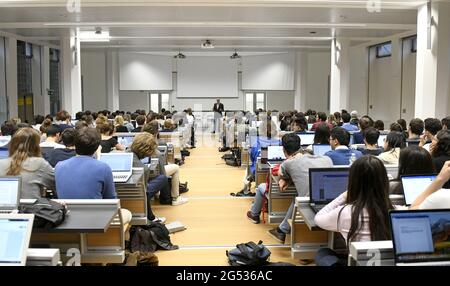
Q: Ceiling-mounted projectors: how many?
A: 3